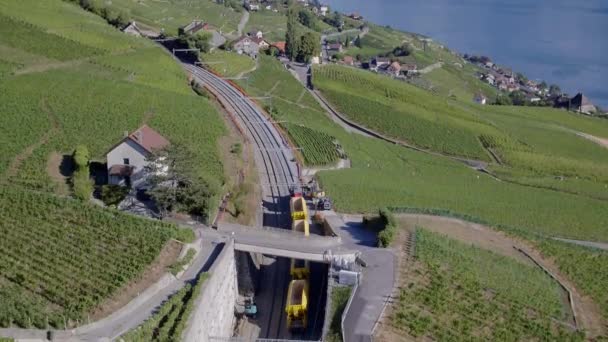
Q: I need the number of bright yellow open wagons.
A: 4